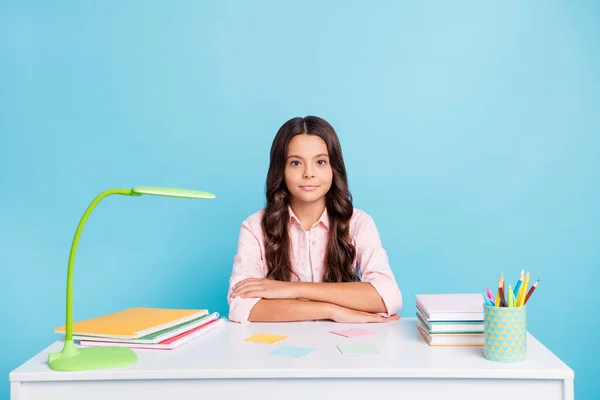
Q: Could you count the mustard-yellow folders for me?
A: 1